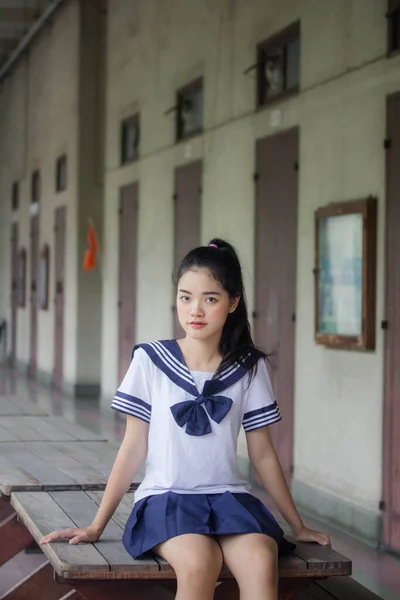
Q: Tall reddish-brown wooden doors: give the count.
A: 7